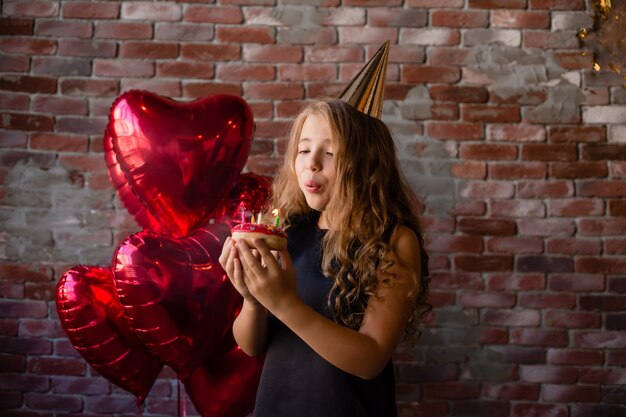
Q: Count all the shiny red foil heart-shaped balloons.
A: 5